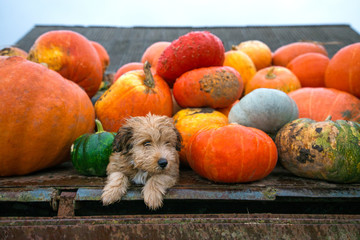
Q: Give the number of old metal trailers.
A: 1